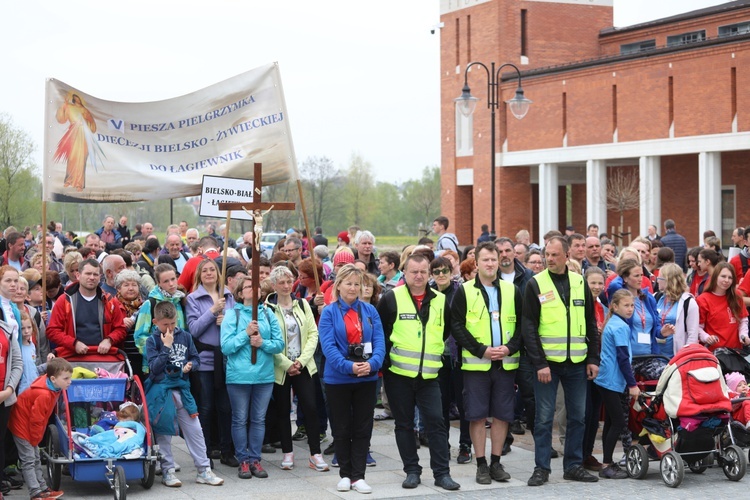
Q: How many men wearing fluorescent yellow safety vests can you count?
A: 3